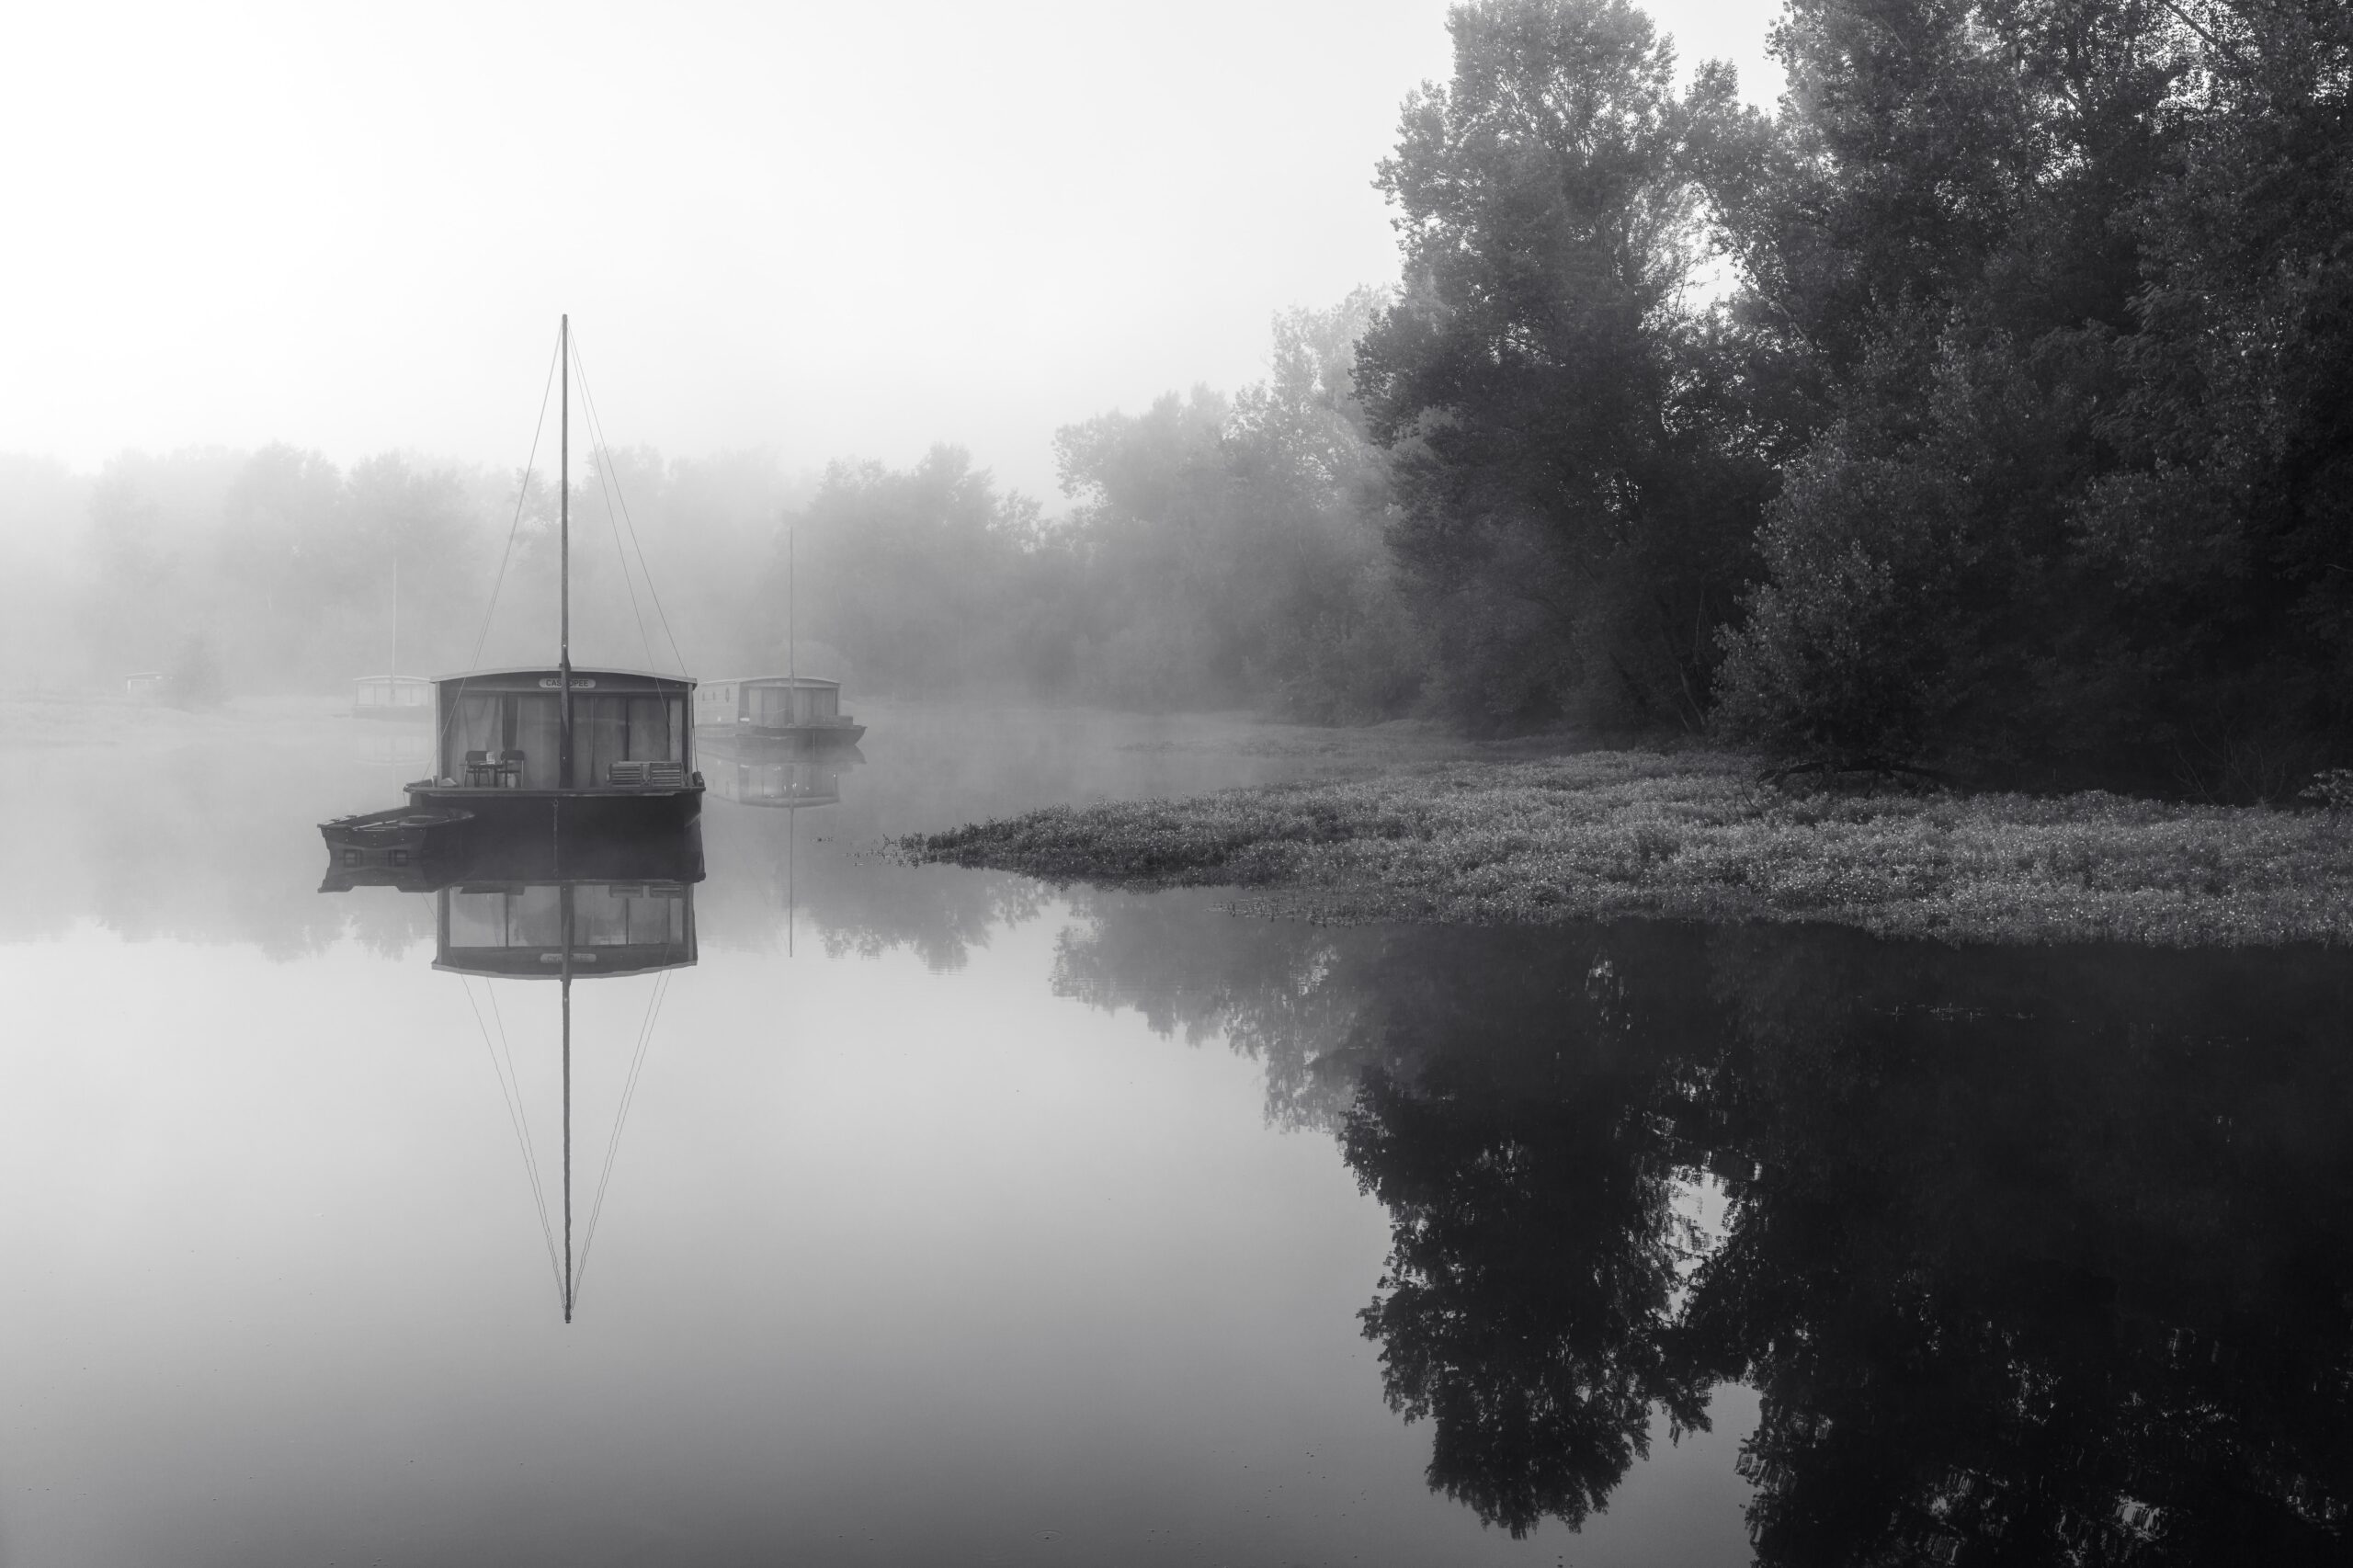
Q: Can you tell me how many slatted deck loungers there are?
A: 2